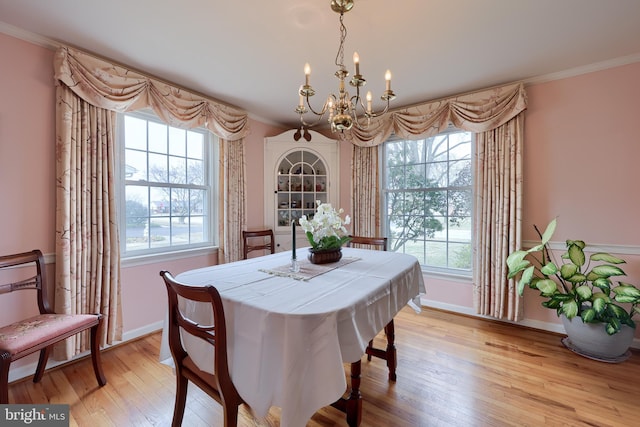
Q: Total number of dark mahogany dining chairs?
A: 4